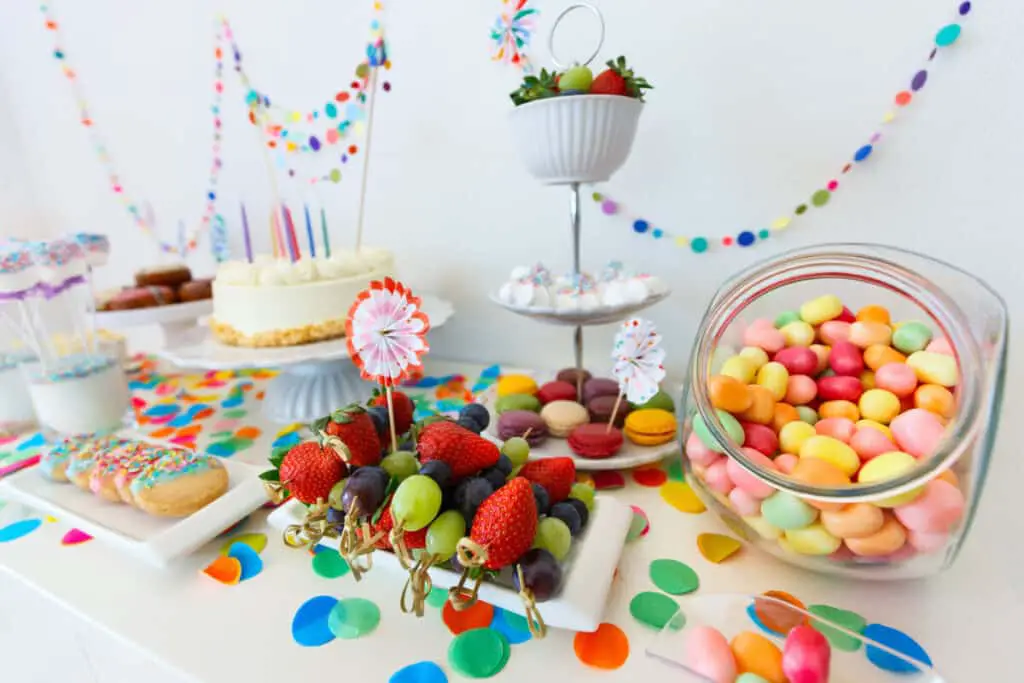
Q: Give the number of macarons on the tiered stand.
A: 11